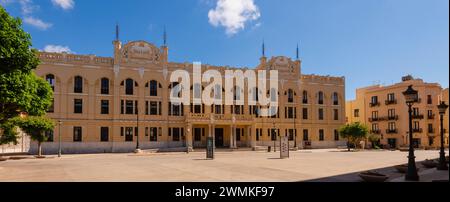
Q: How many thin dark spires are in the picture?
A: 4